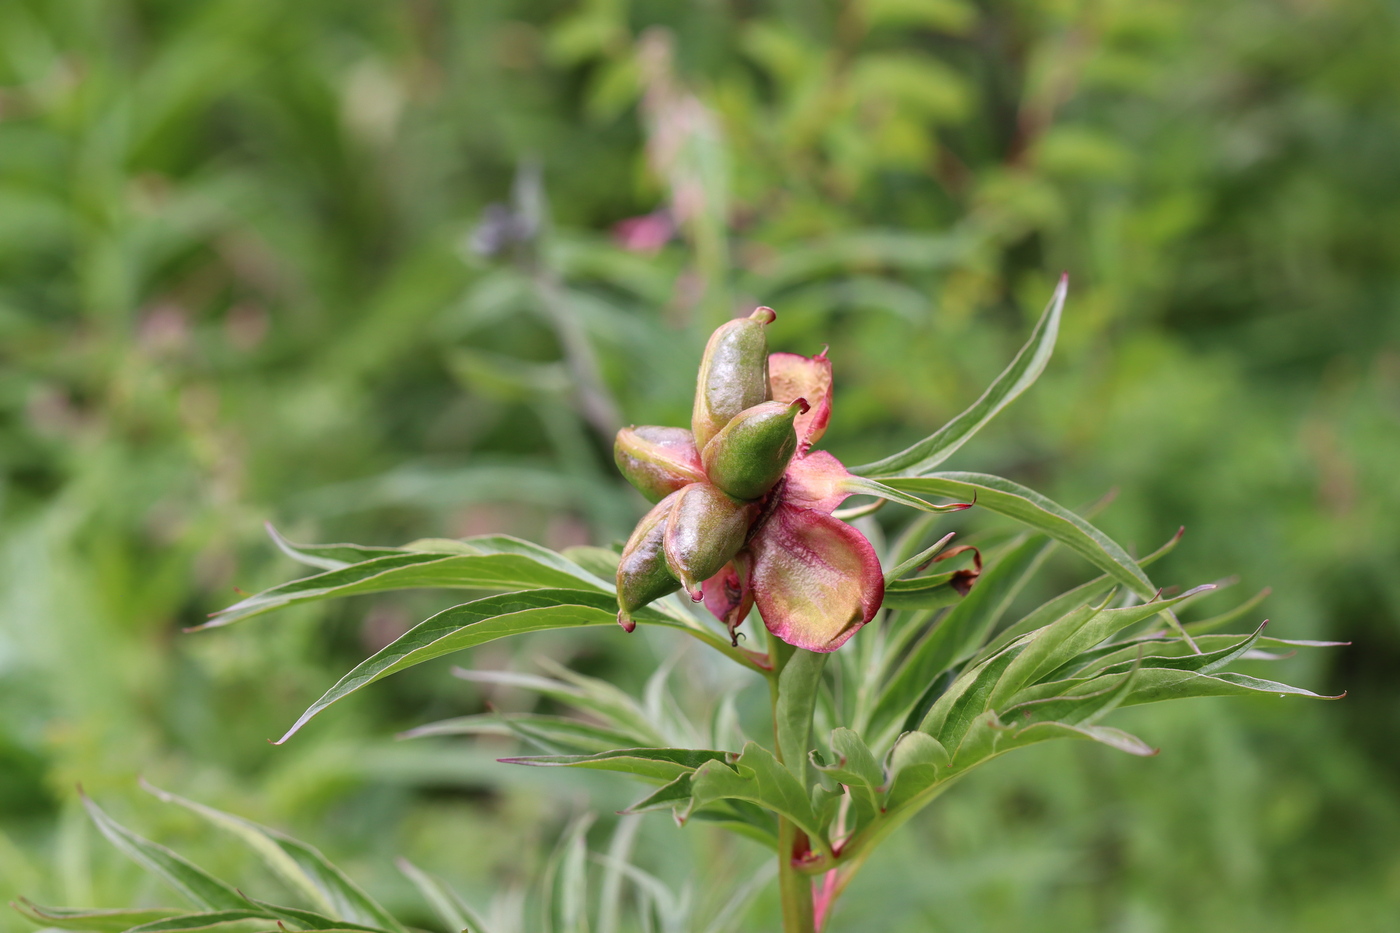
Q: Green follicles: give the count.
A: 5